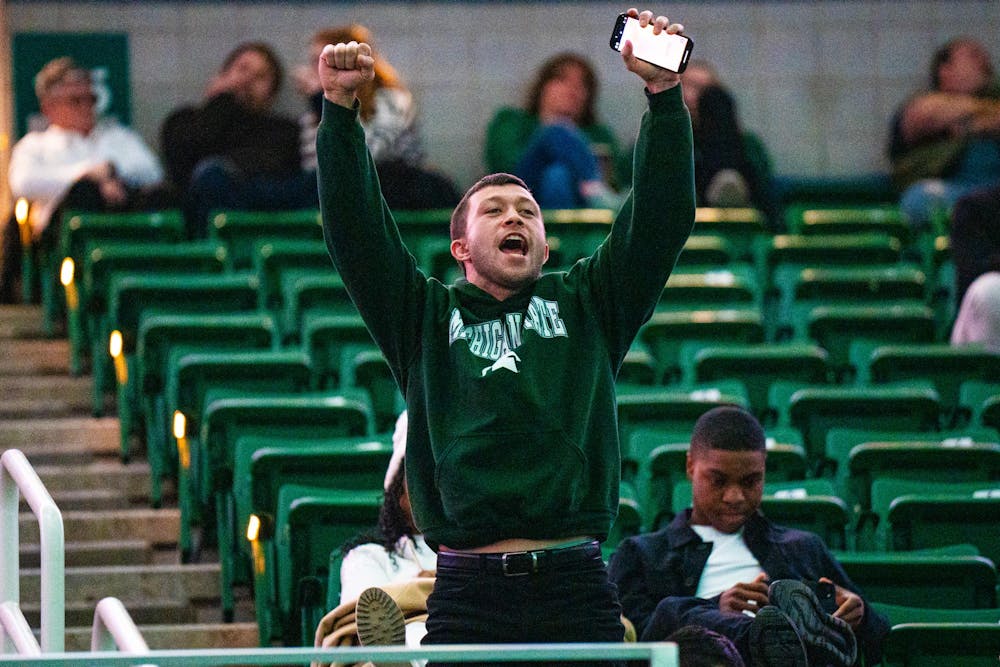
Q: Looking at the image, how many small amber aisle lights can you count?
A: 5